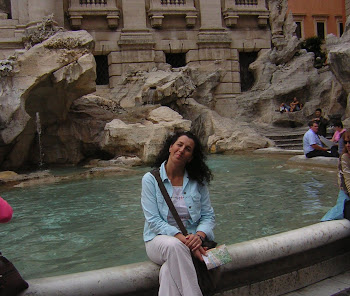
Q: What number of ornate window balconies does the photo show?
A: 3